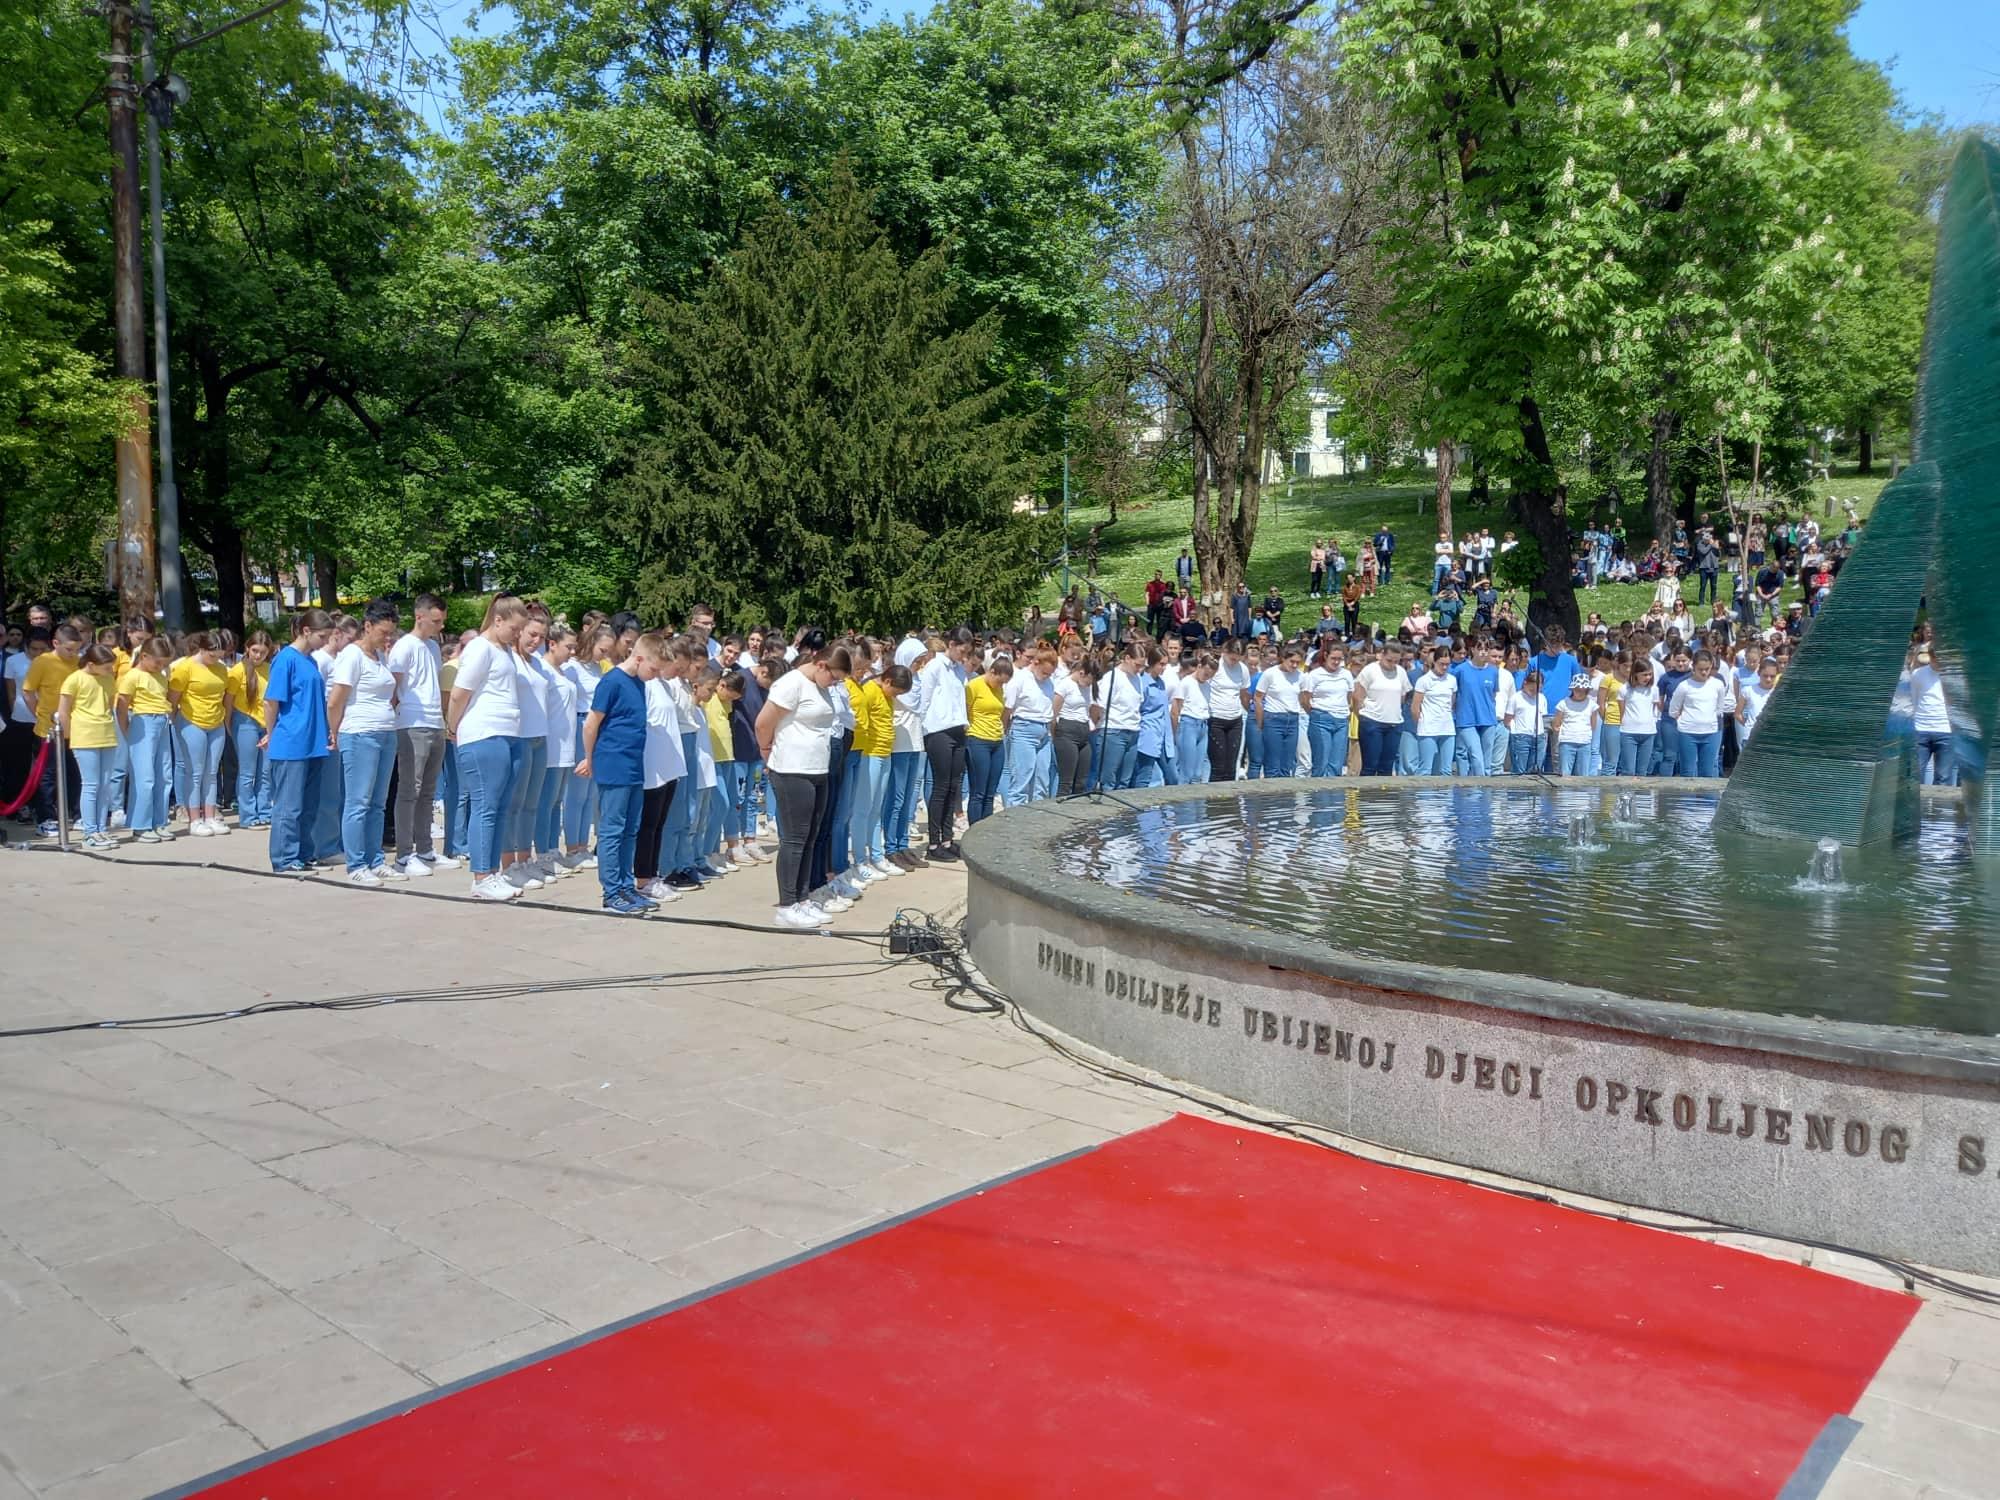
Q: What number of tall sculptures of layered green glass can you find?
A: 2